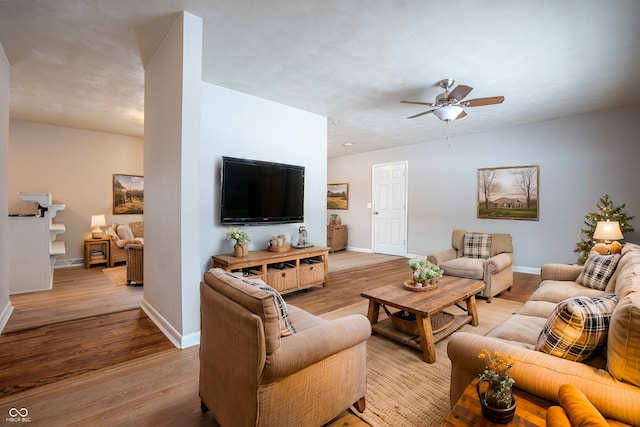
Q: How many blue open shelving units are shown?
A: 0